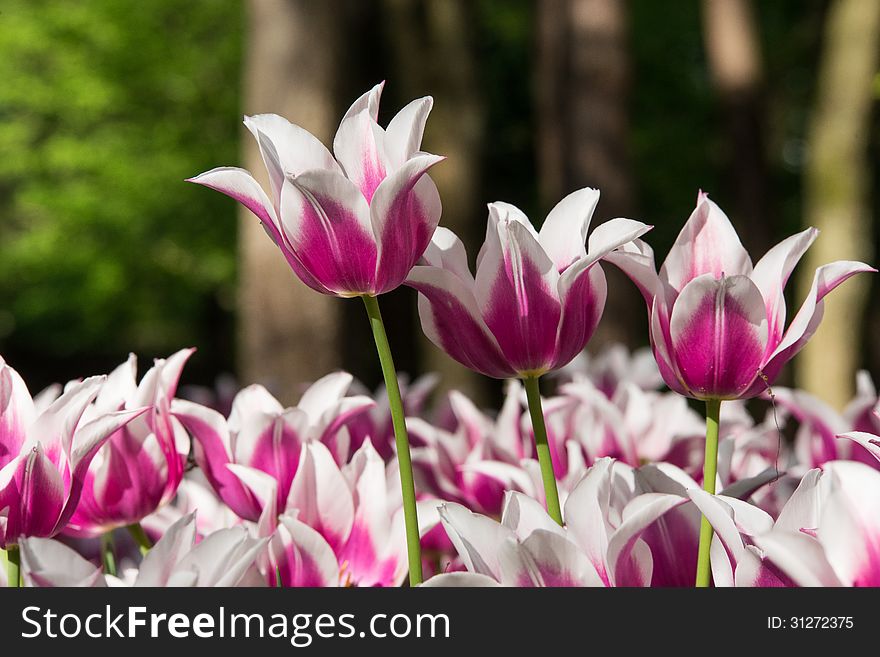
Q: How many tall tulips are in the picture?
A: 3